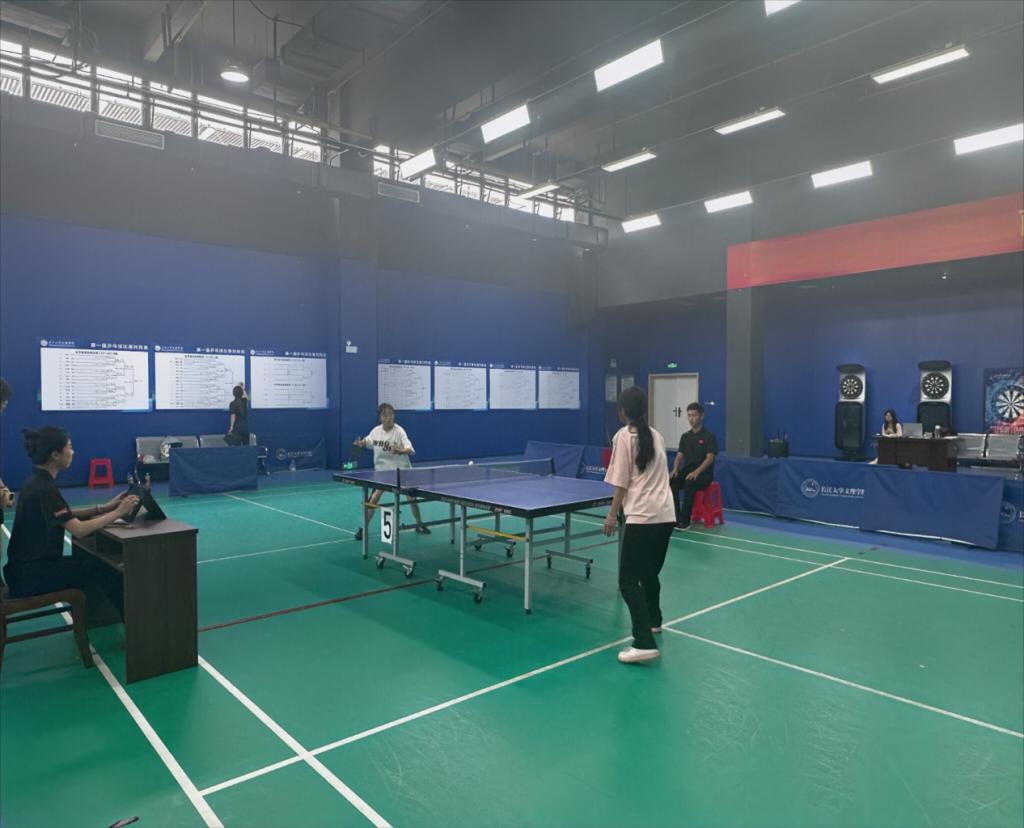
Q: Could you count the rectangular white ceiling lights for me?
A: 12